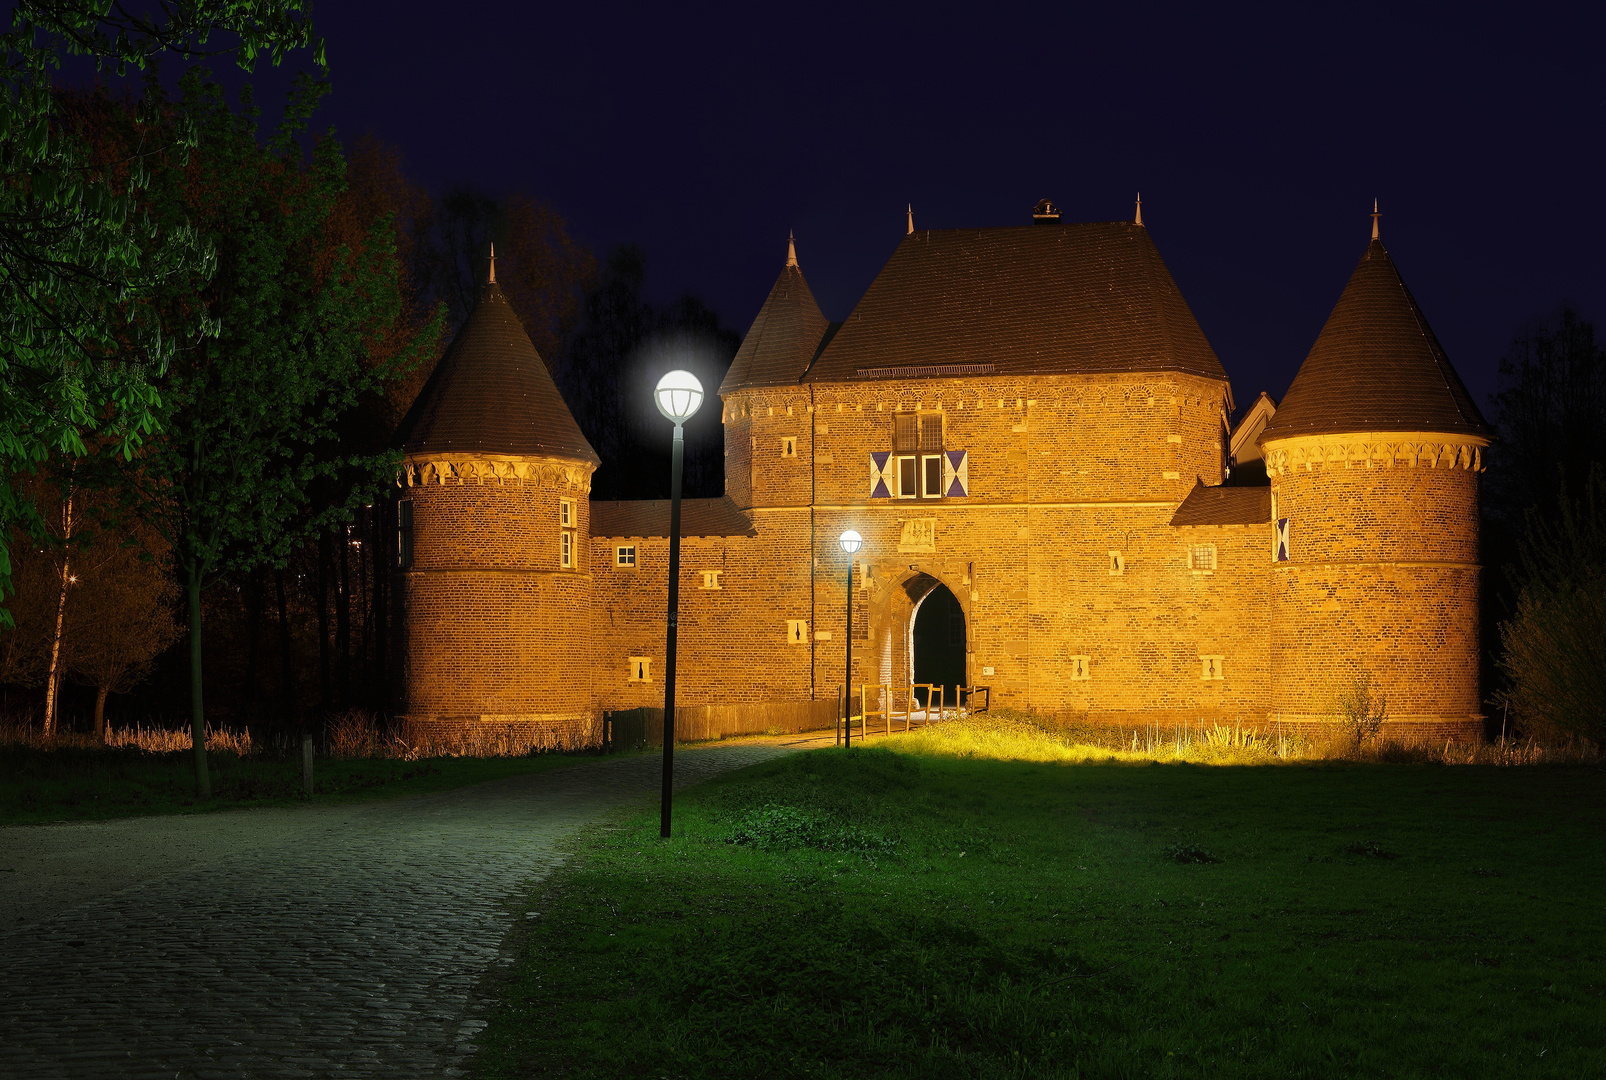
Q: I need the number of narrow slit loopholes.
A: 7